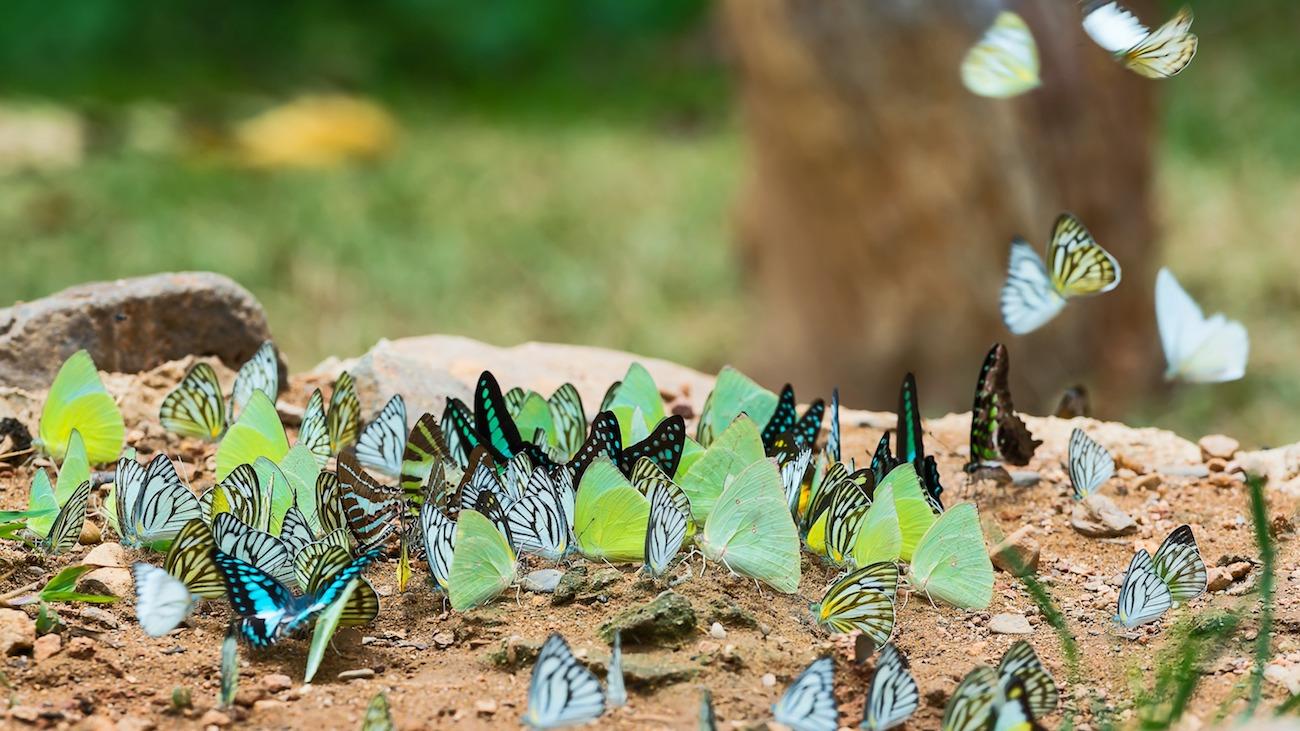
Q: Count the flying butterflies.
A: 4